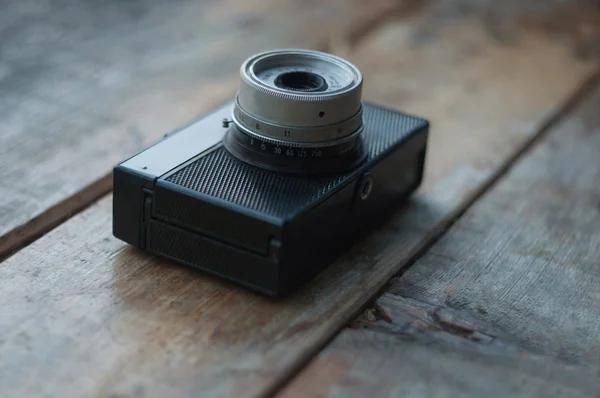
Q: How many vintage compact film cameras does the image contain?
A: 1